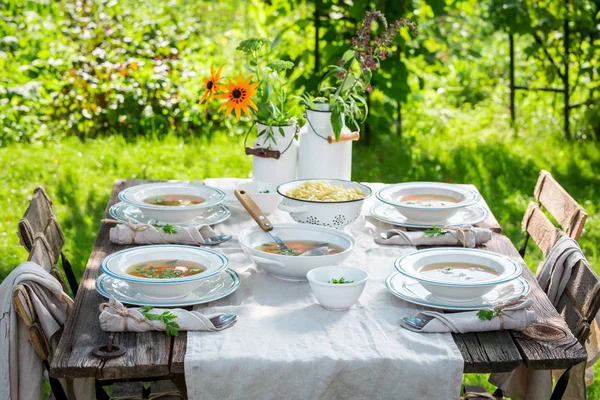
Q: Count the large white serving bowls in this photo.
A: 2